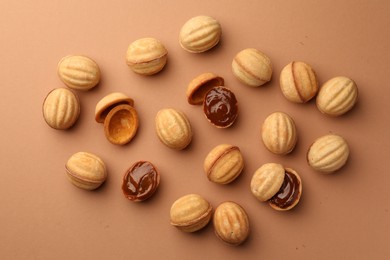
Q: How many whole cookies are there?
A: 14